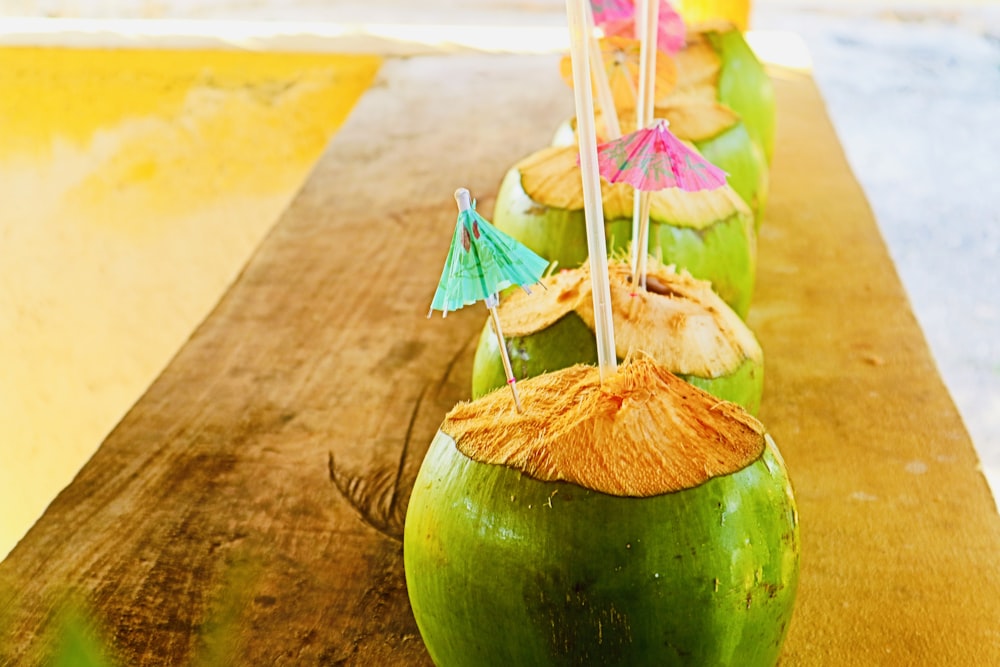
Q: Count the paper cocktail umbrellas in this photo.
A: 4